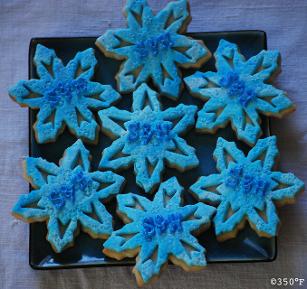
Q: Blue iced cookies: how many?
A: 7